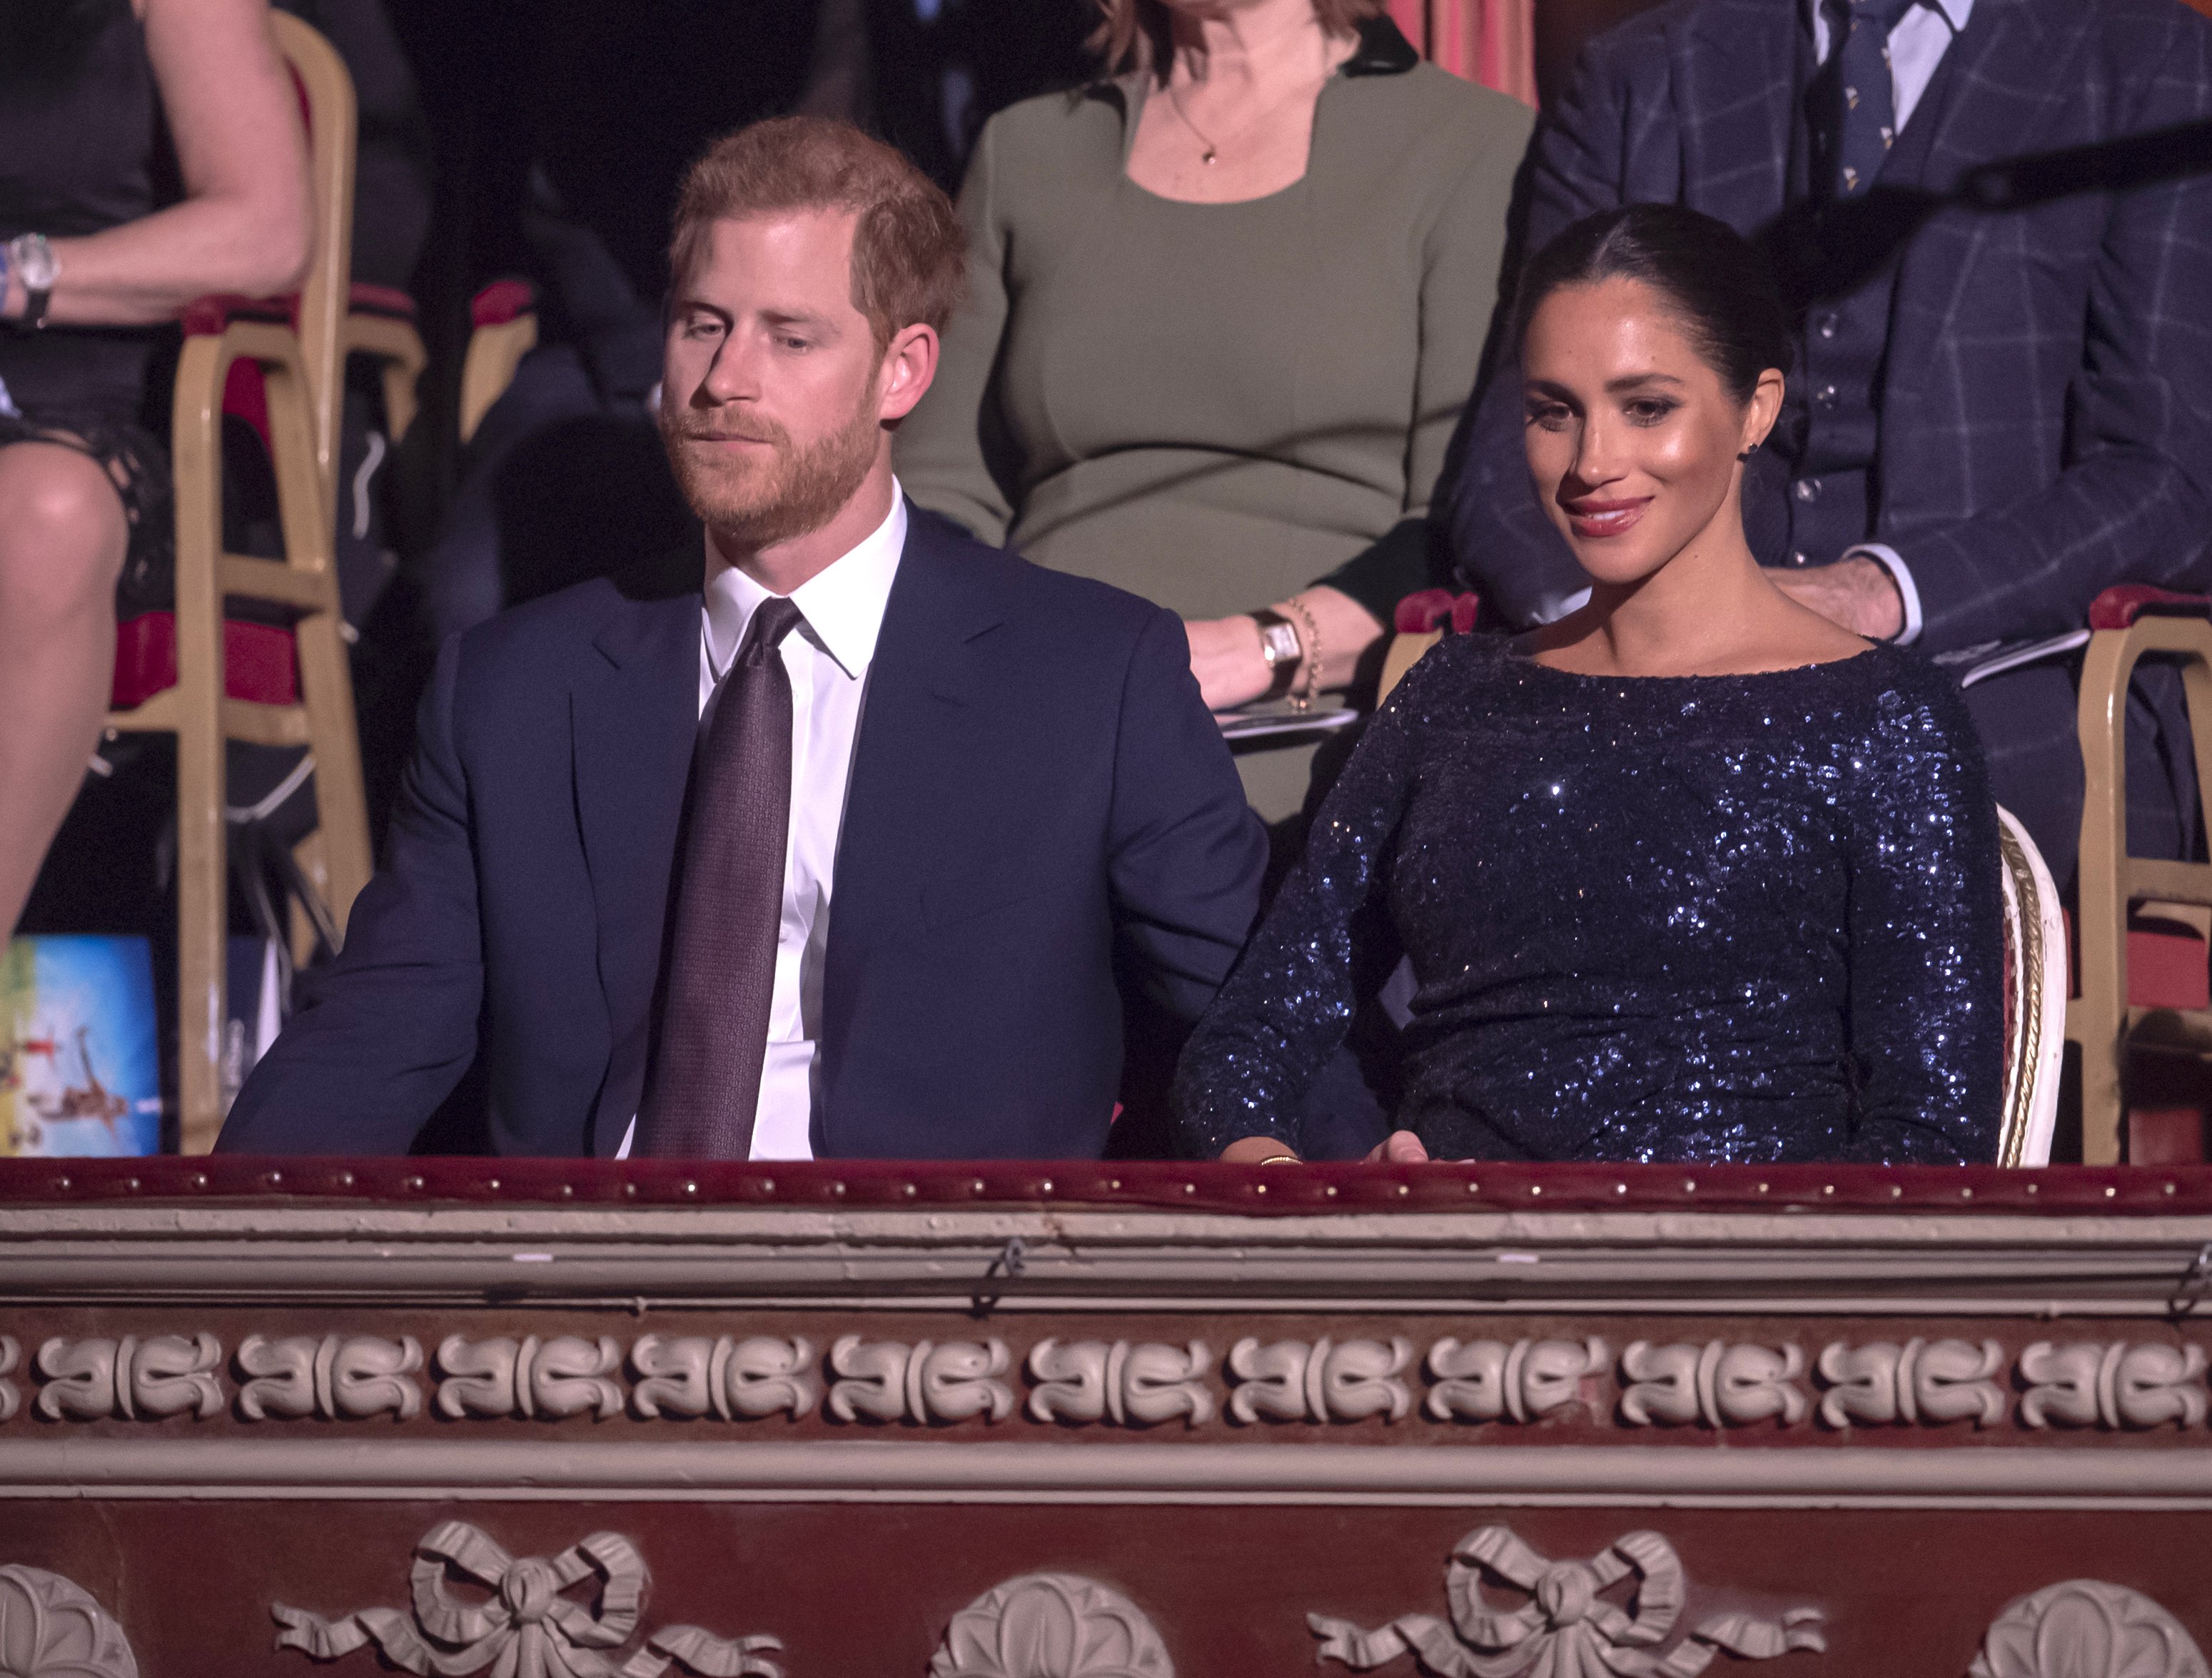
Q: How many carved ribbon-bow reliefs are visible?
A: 2